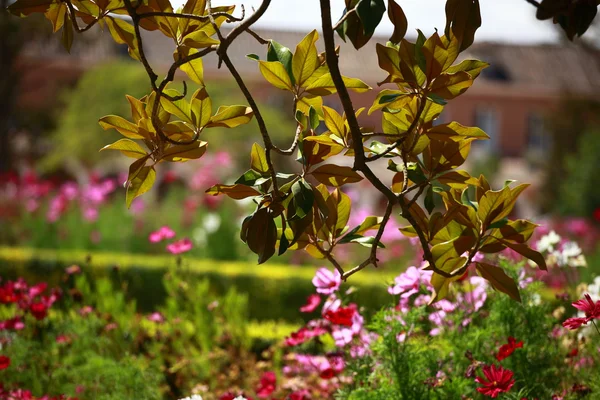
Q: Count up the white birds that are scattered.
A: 0